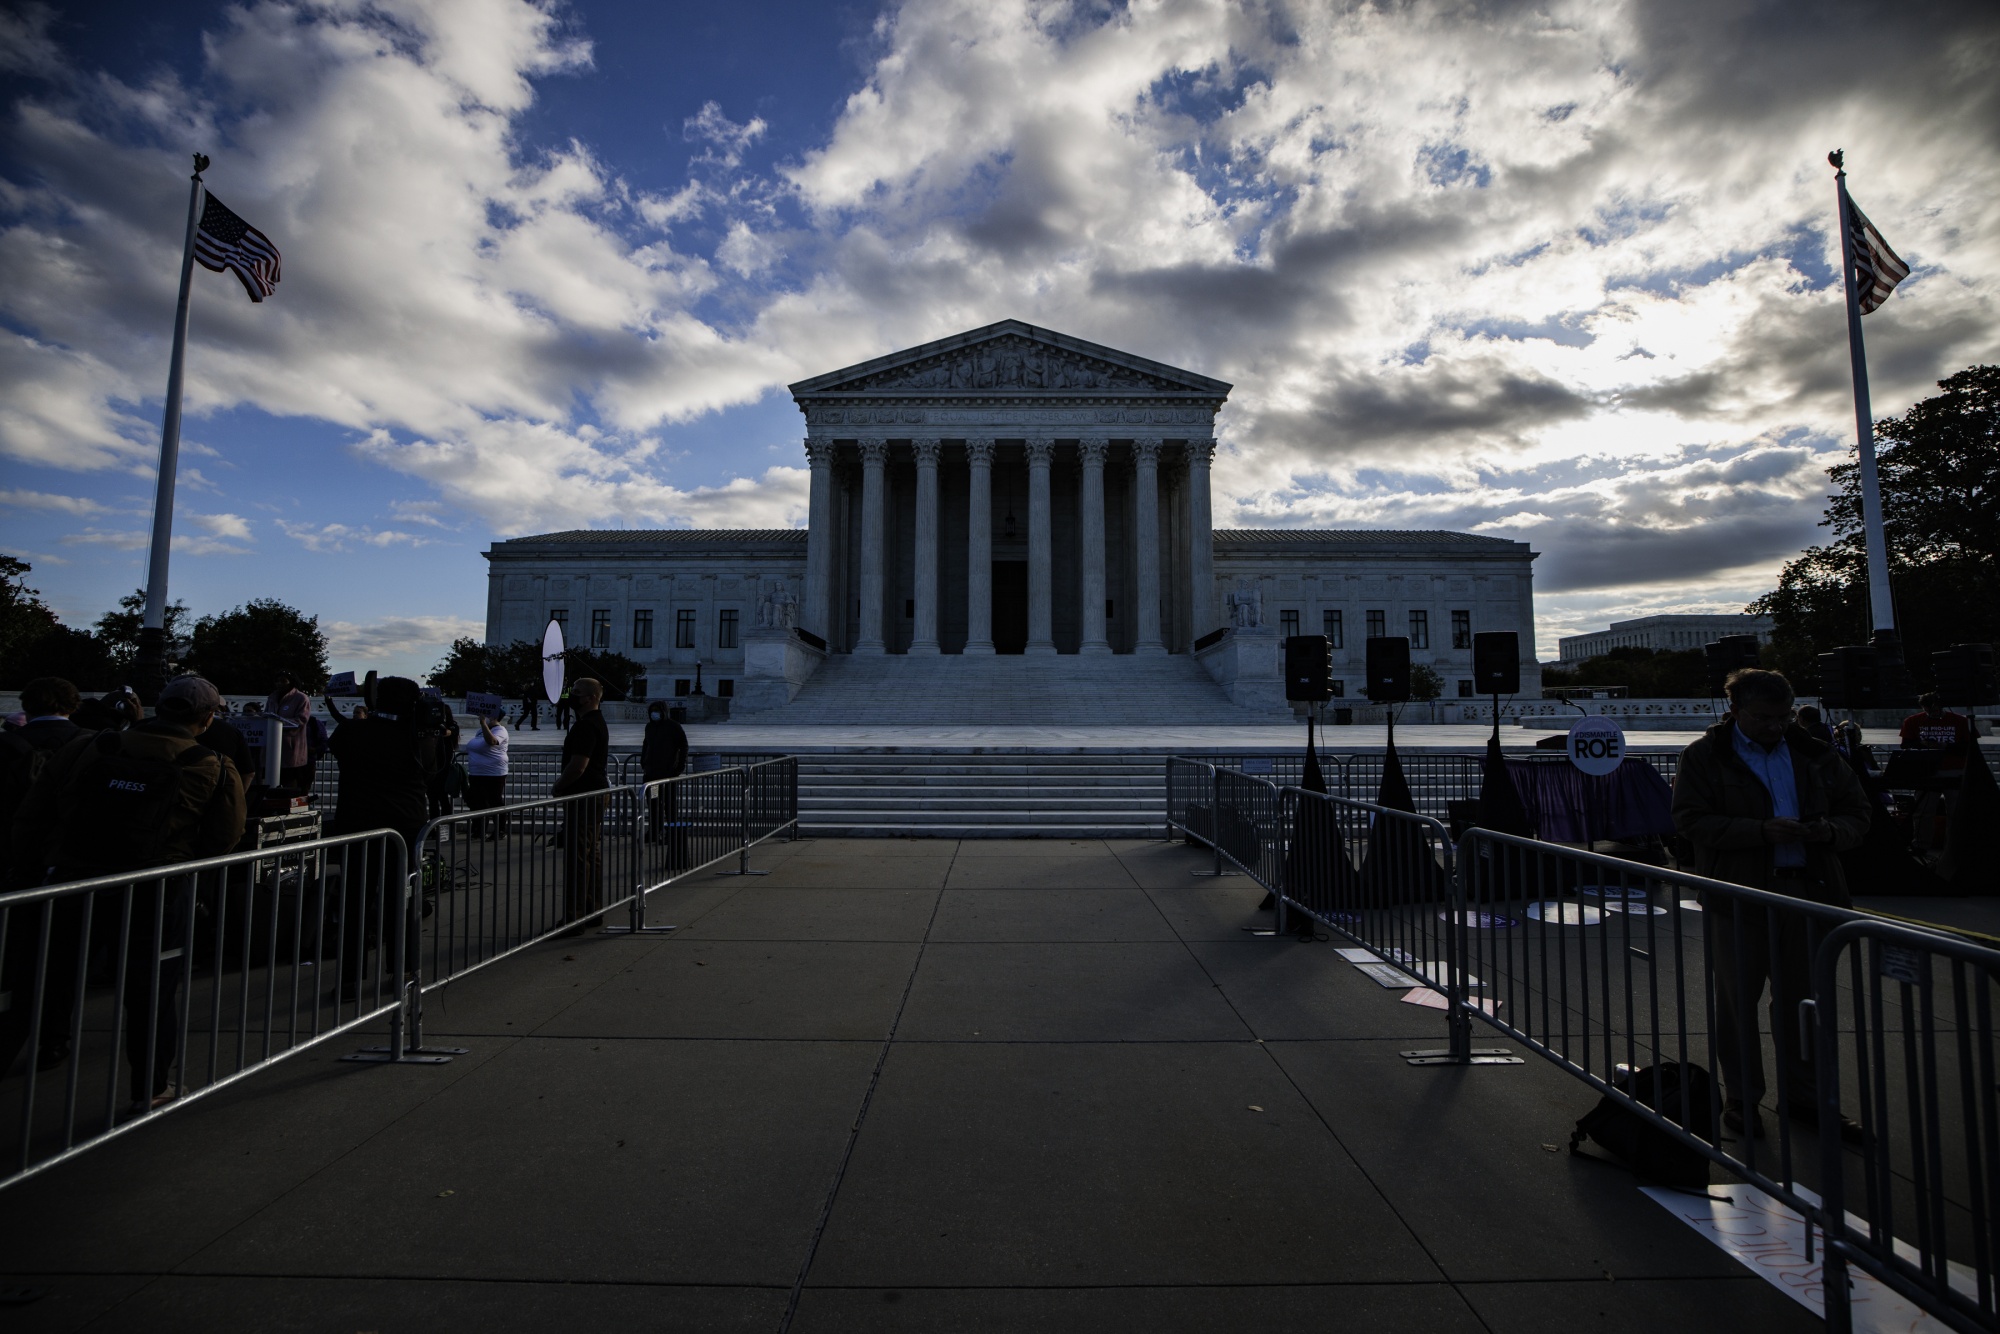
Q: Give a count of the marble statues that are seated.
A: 2